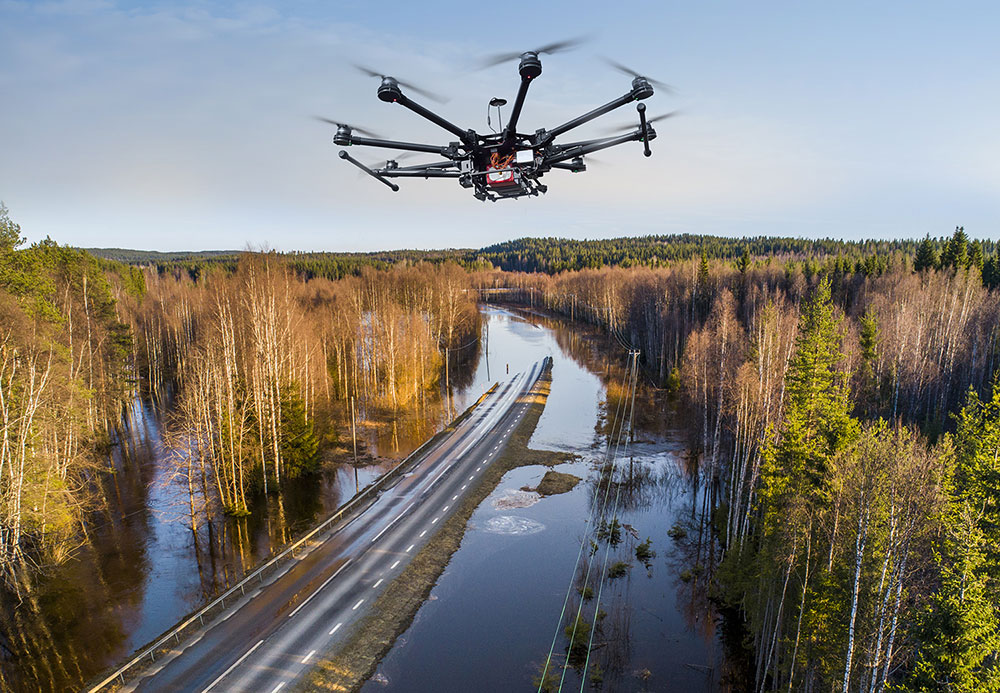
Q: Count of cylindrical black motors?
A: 7